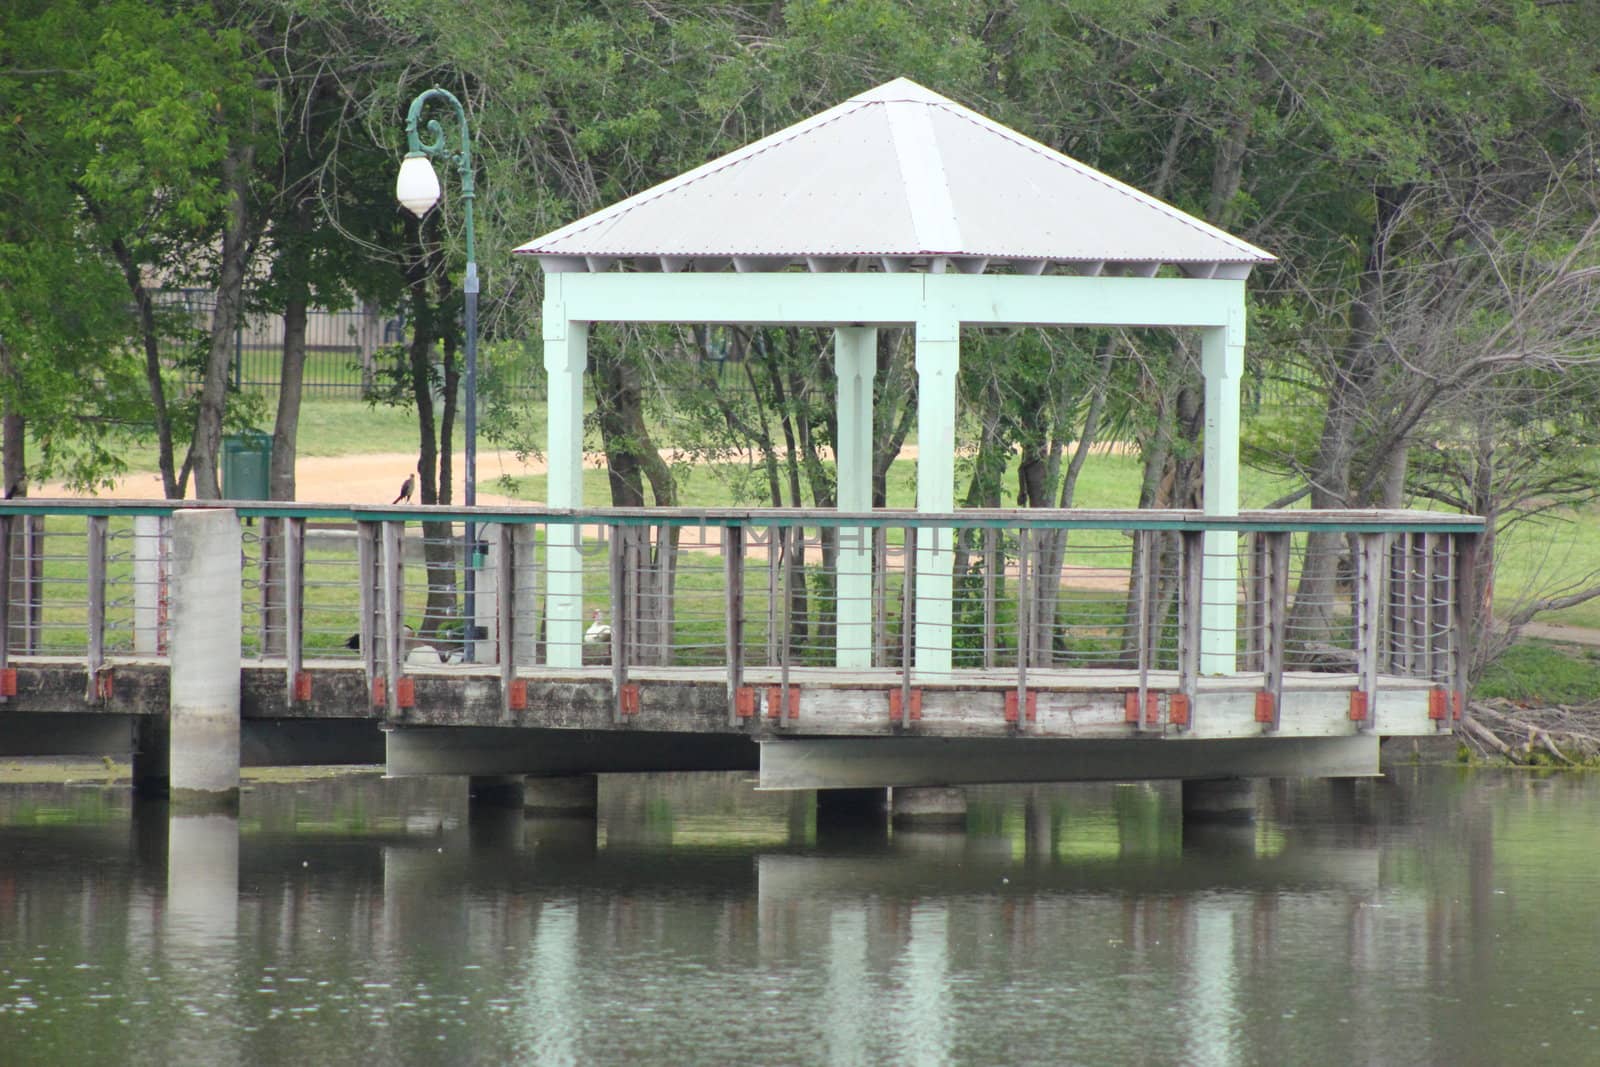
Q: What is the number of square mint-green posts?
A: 4